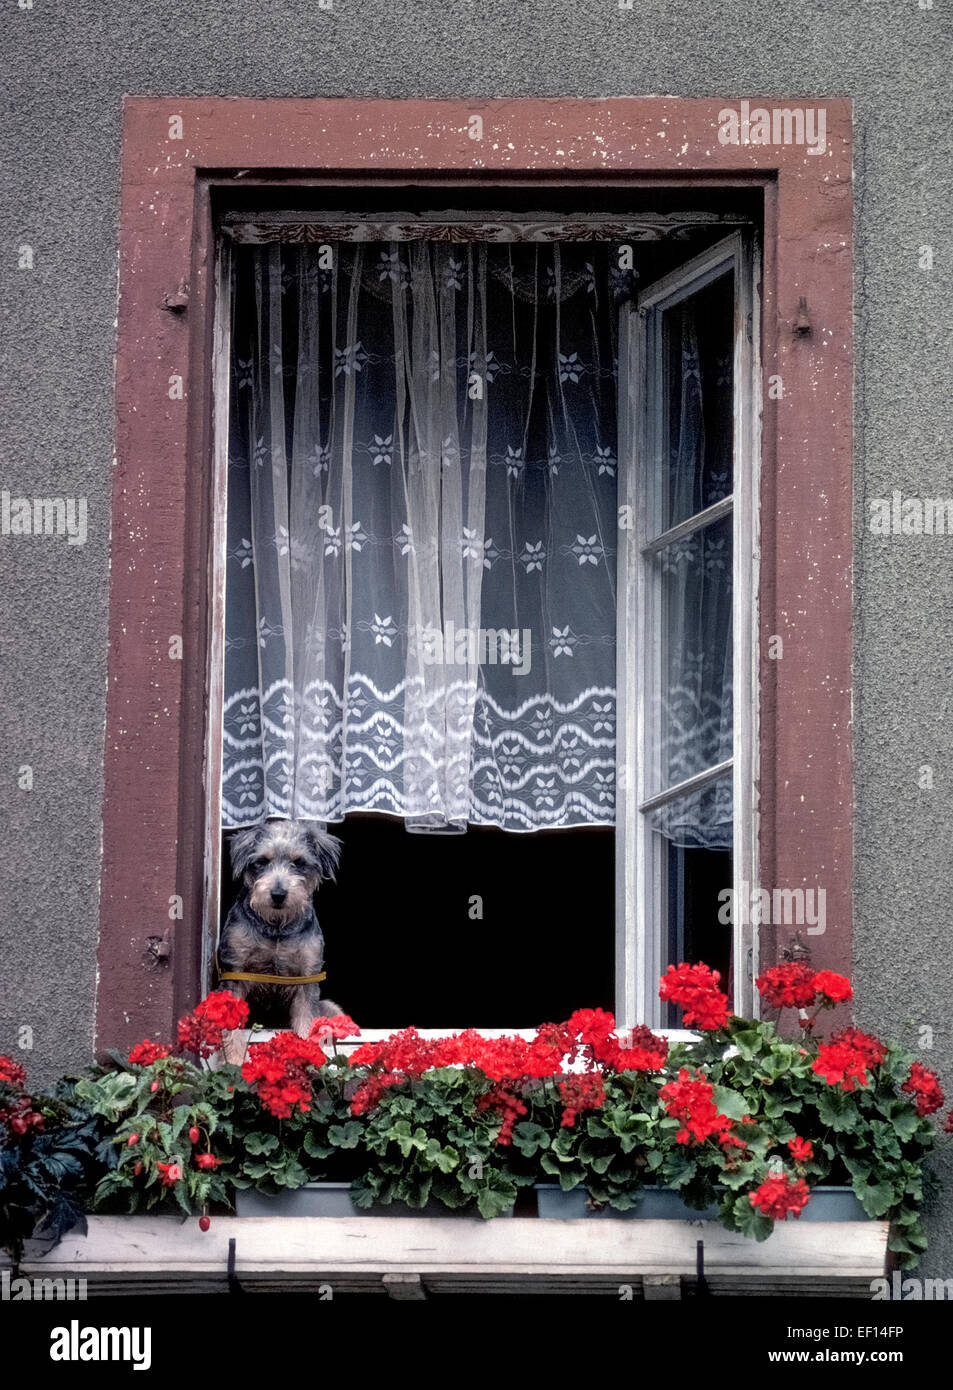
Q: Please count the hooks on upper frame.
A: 2